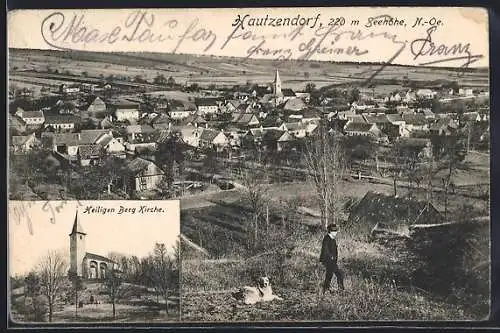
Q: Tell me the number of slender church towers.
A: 2